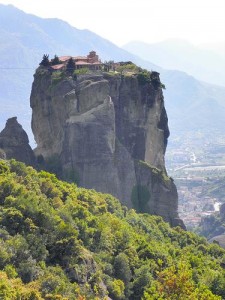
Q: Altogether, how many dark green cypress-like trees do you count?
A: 3